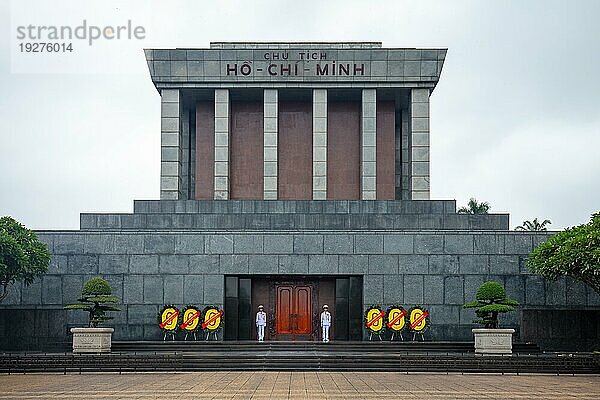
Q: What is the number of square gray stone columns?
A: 6